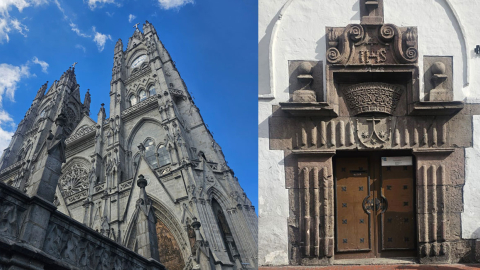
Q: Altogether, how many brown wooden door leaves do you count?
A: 2